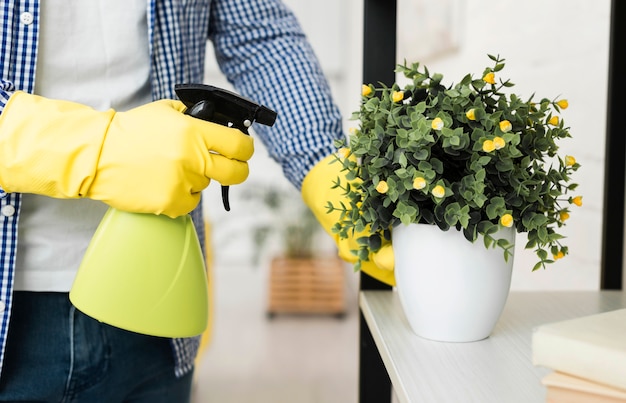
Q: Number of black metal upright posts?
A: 2